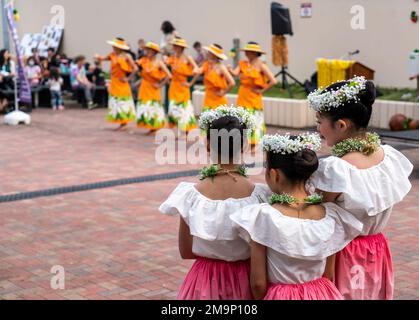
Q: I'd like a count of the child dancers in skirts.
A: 3